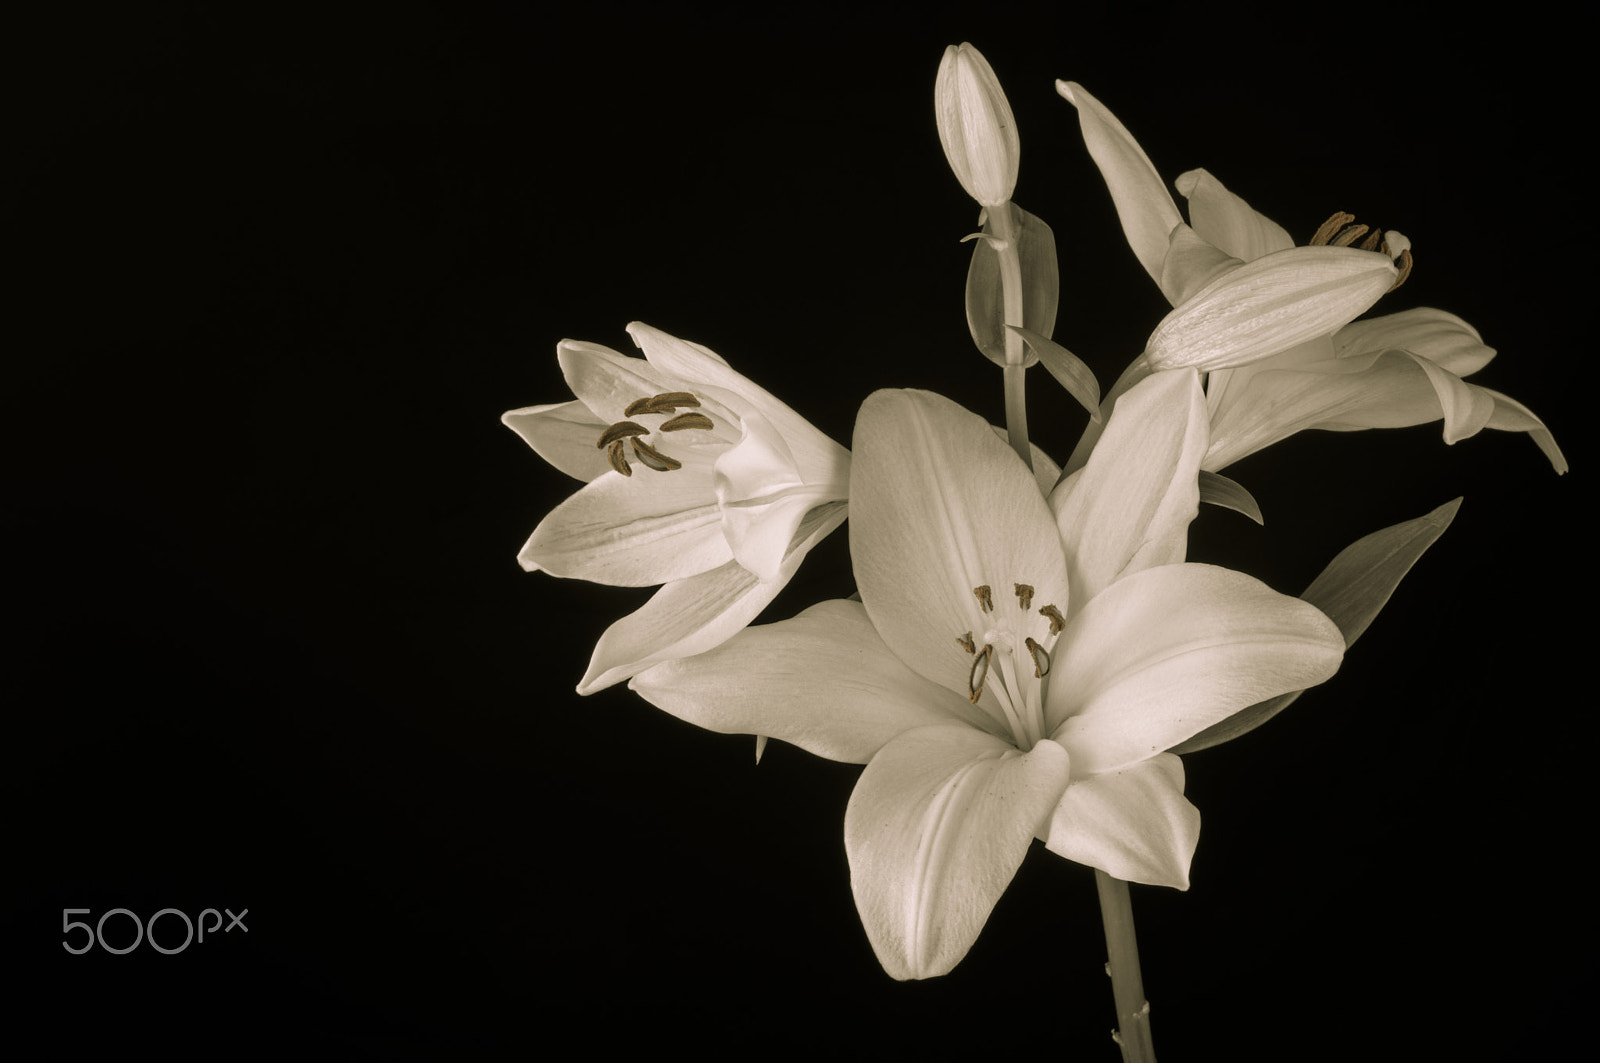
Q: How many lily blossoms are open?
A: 3